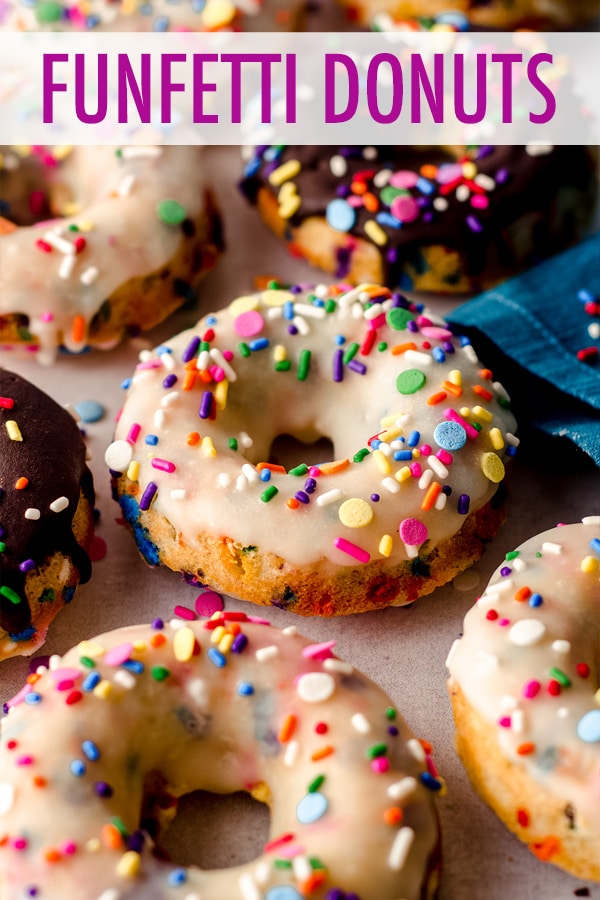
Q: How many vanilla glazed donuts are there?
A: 4